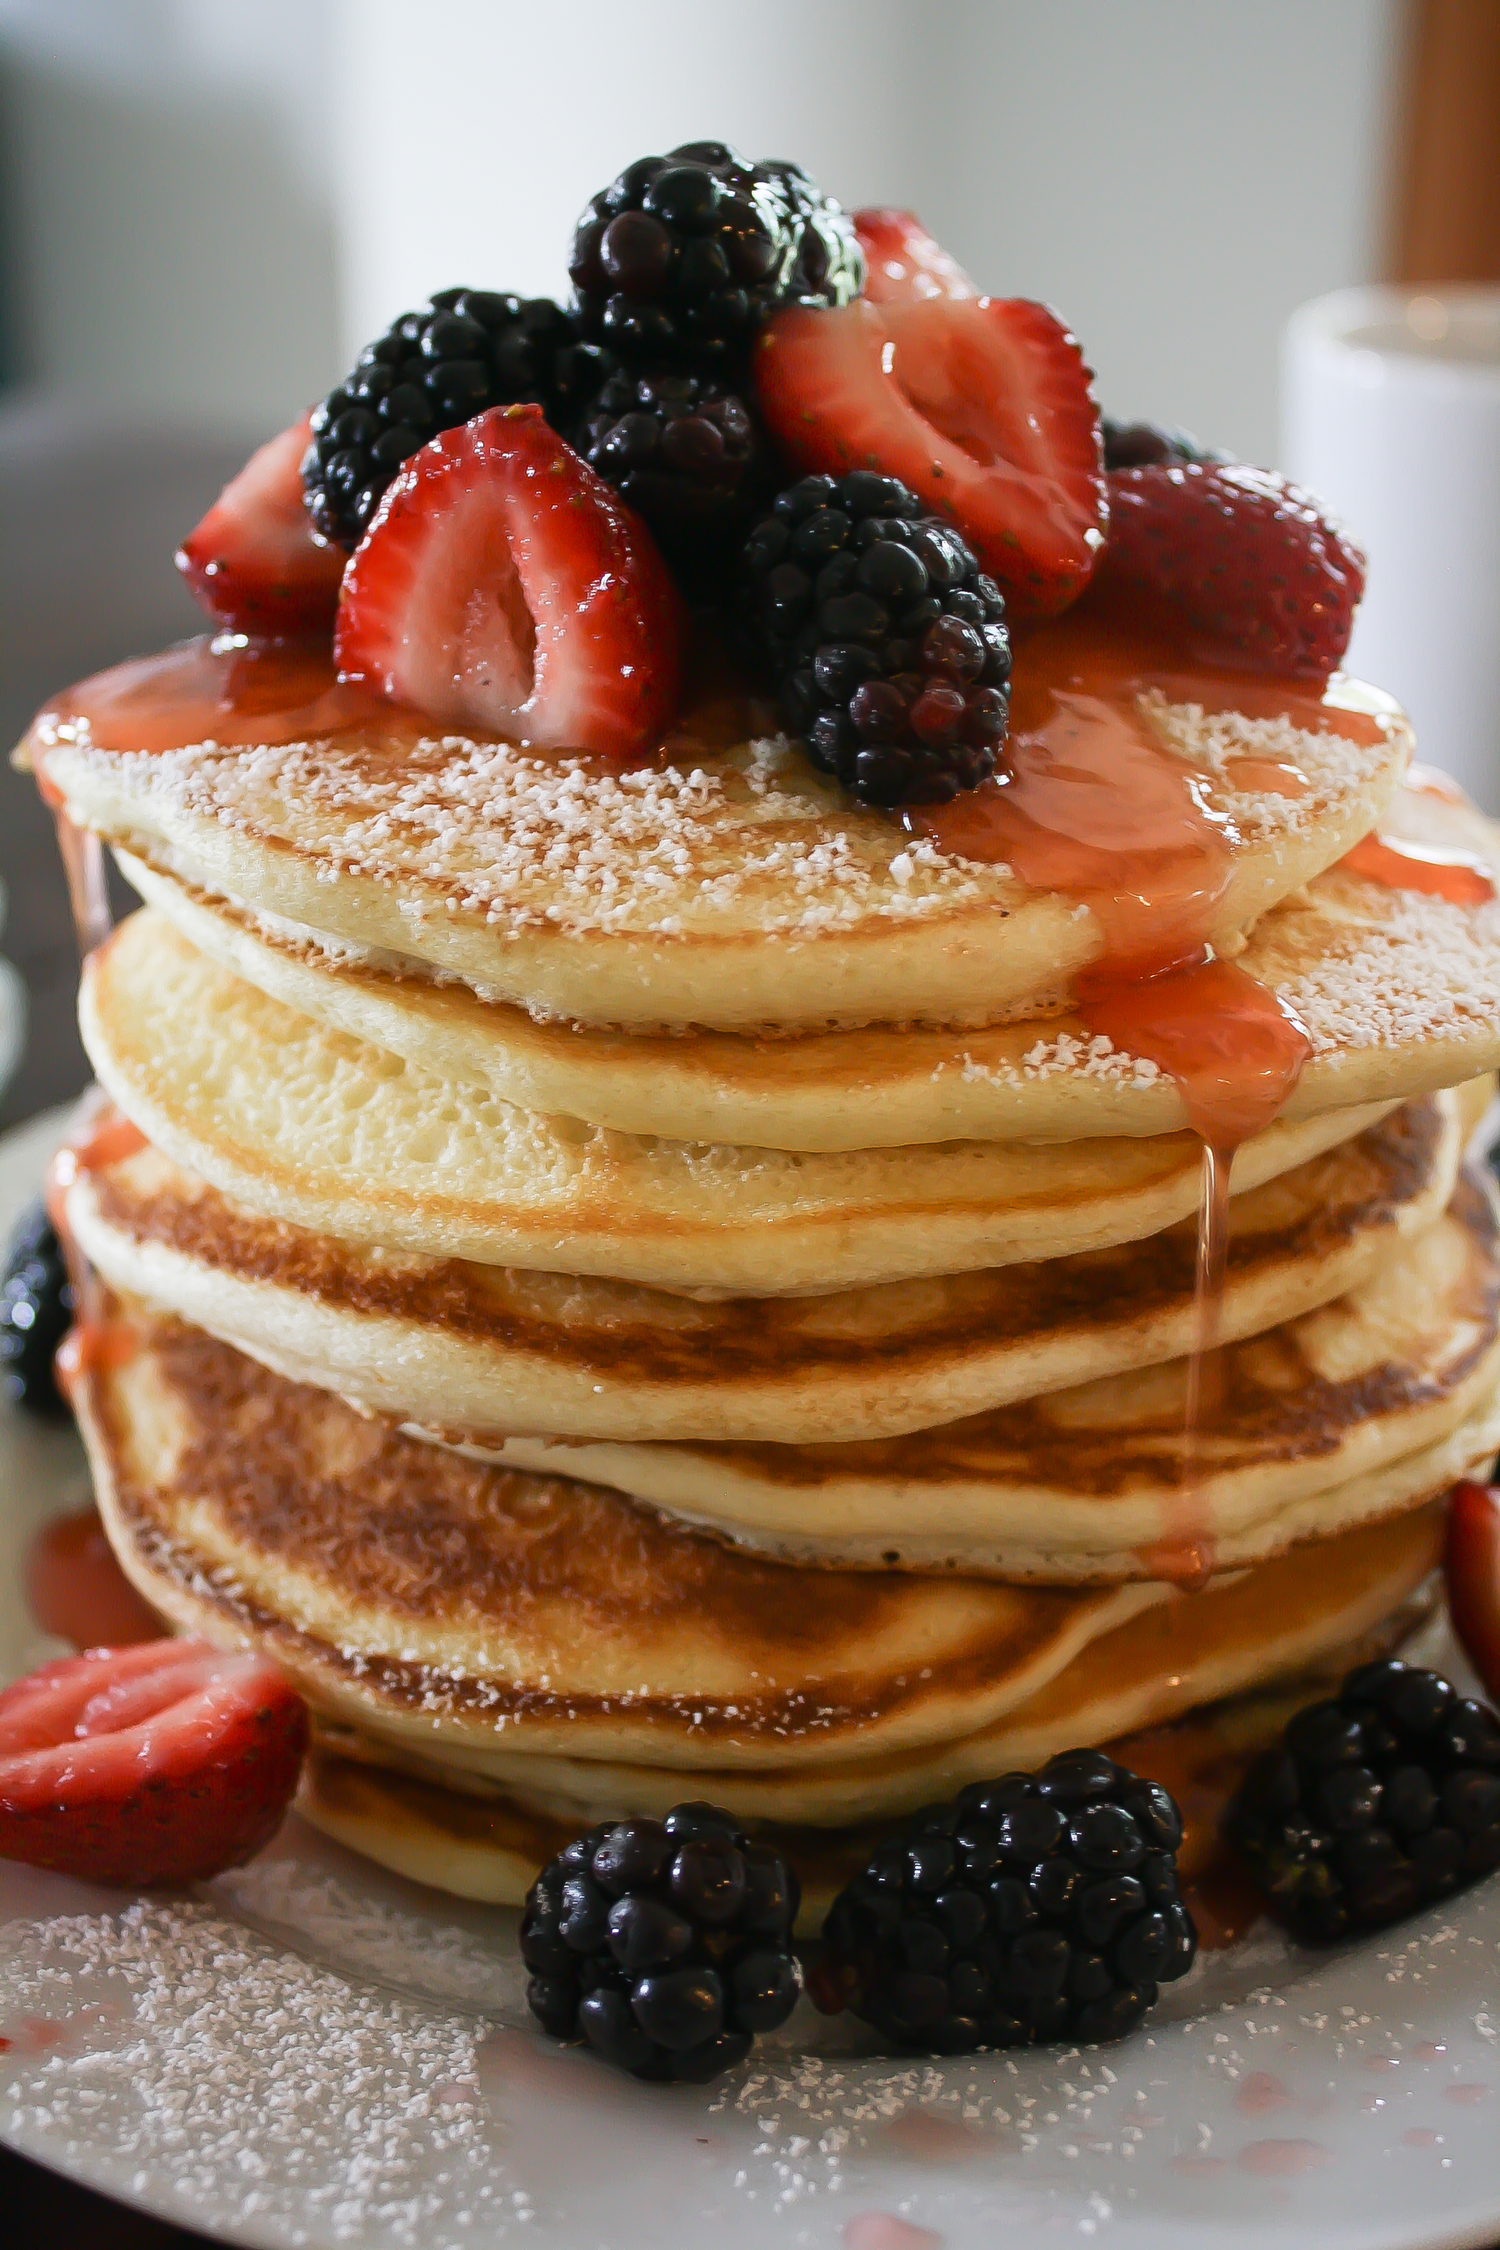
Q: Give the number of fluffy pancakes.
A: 8